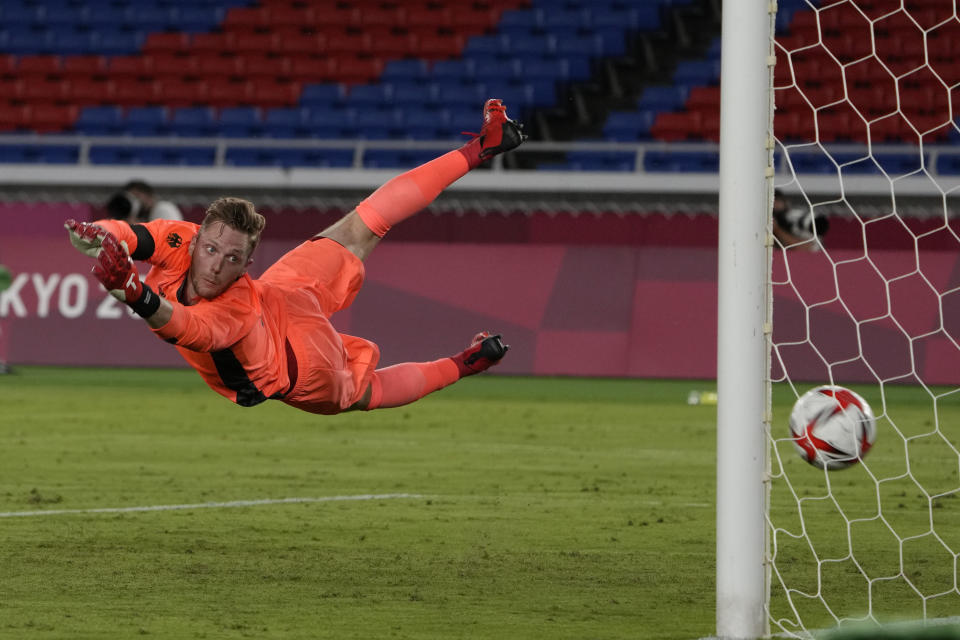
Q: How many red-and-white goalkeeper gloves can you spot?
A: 2